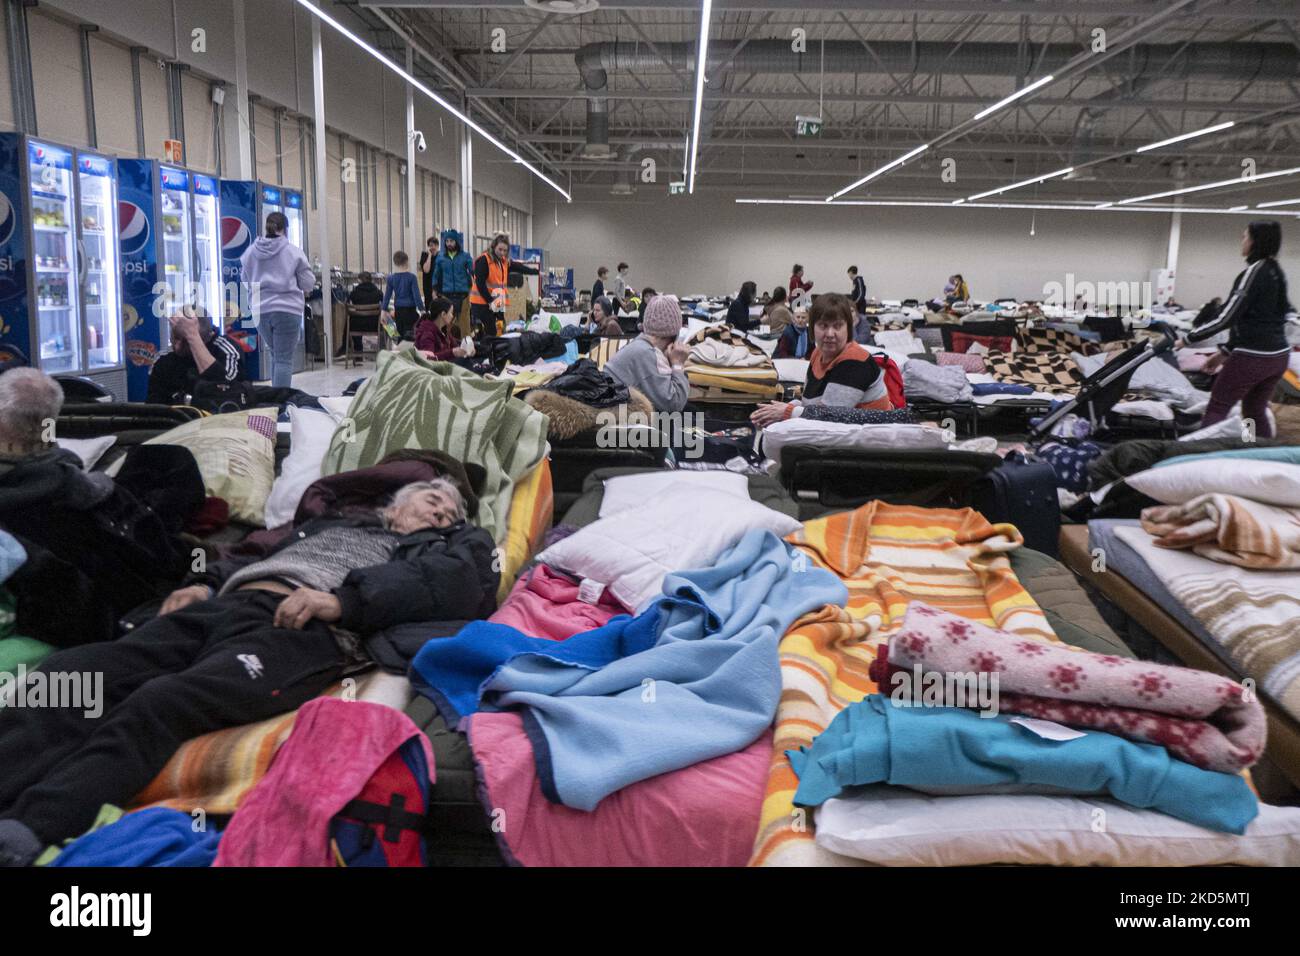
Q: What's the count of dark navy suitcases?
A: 1